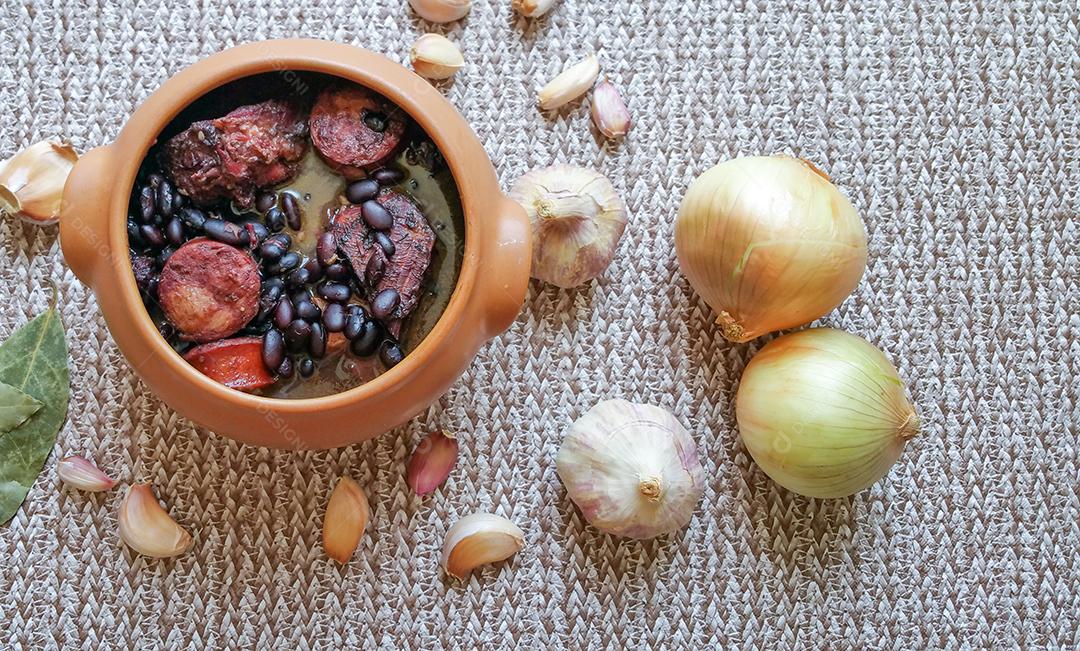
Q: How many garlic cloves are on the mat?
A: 11